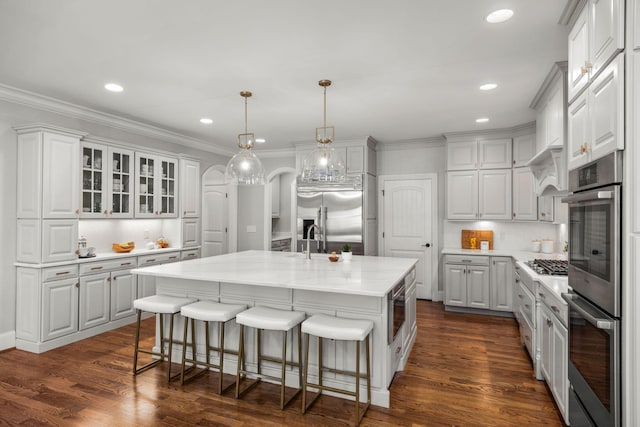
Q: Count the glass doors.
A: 4